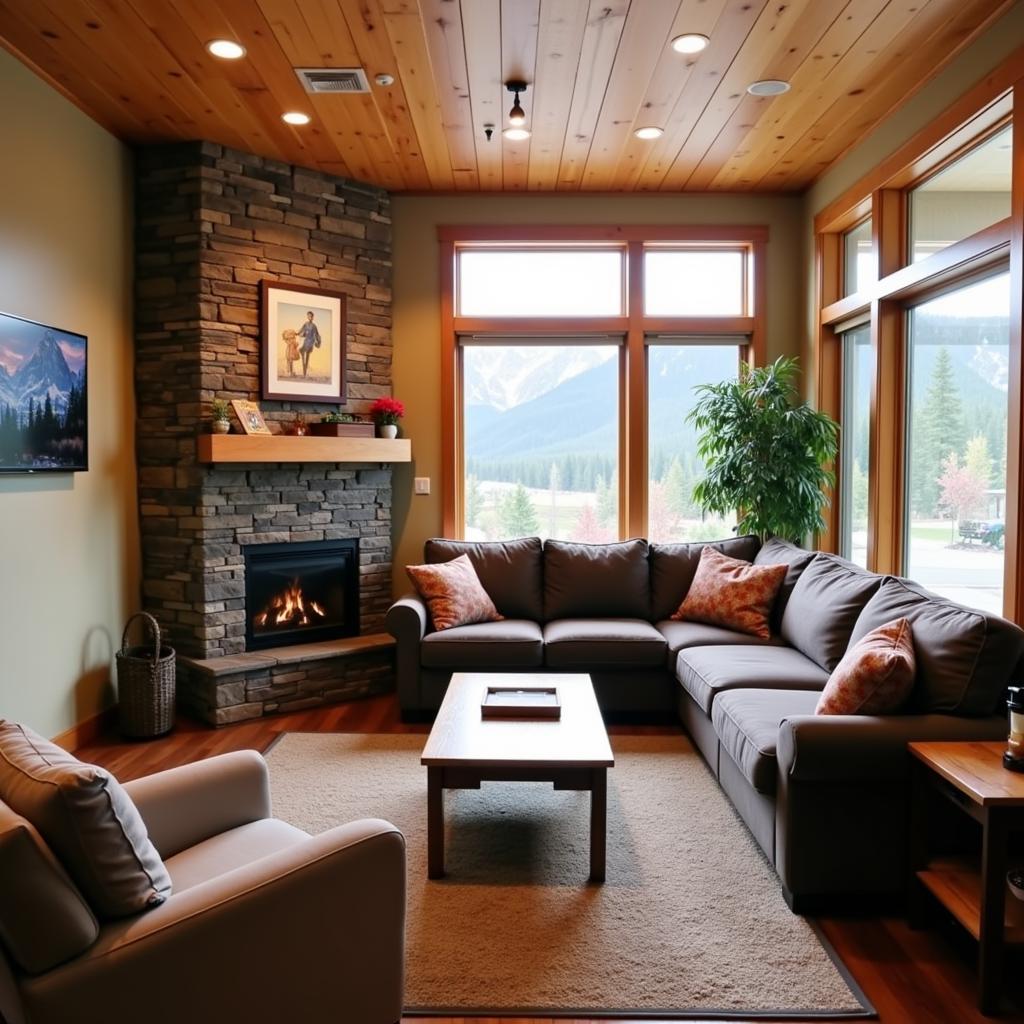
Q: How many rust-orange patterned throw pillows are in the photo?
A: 3